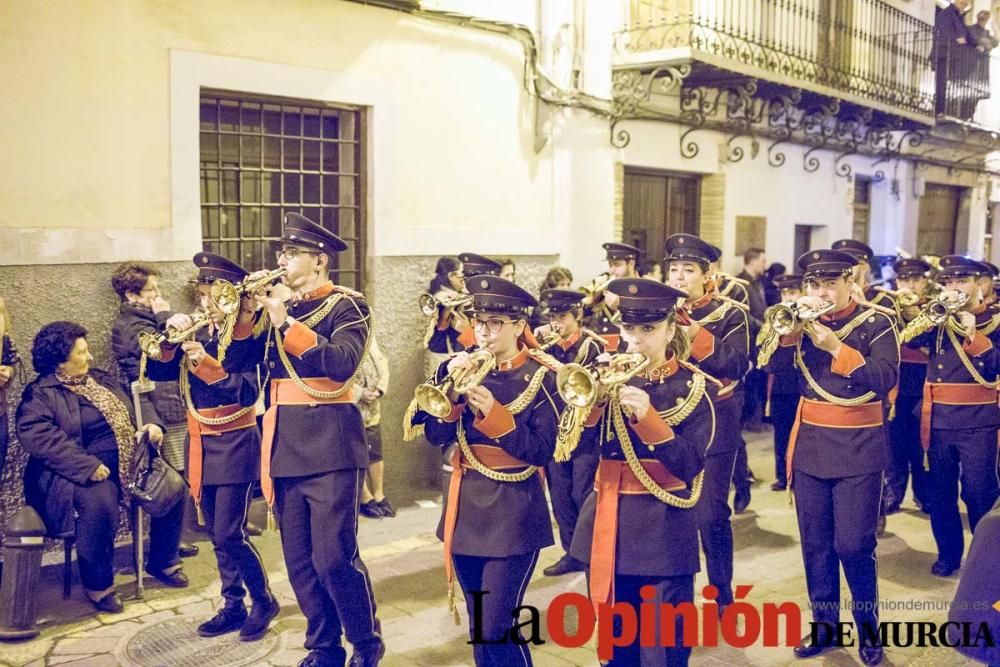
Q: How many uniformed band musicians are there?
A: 15